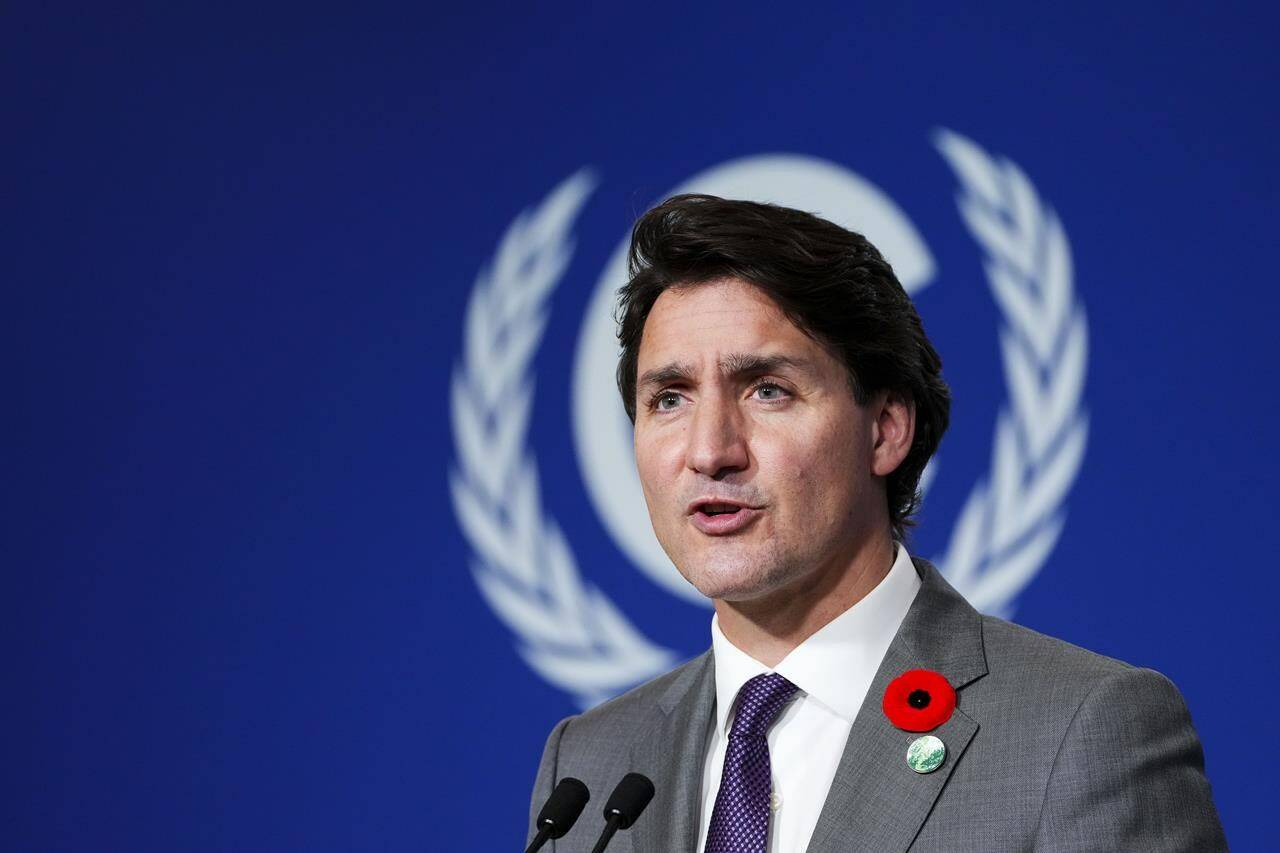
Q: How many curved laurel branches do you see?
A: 2